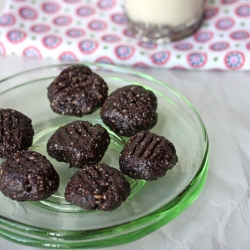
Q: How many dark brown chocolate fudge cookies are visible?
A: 7